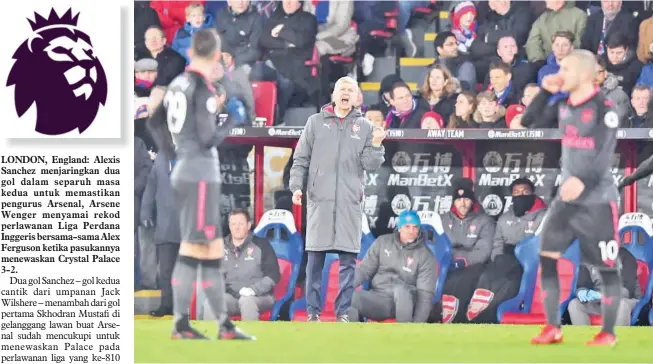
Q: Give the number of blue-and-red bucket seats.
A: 5